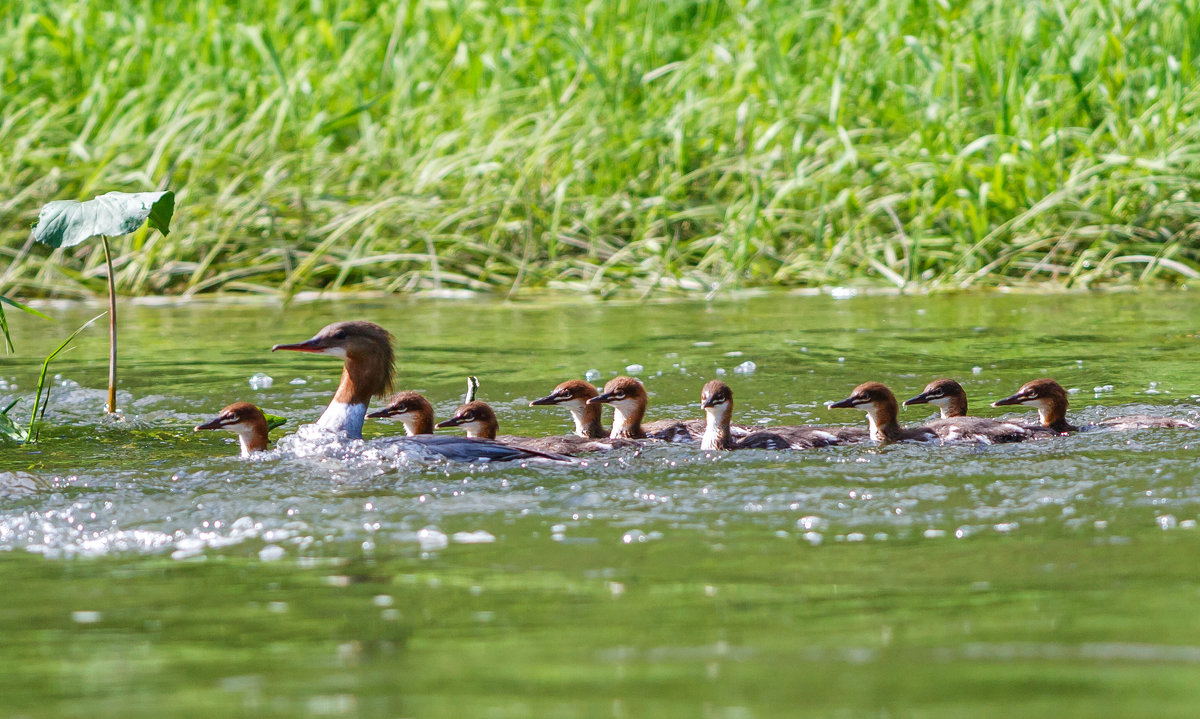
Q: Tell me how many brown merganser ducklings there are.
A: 9